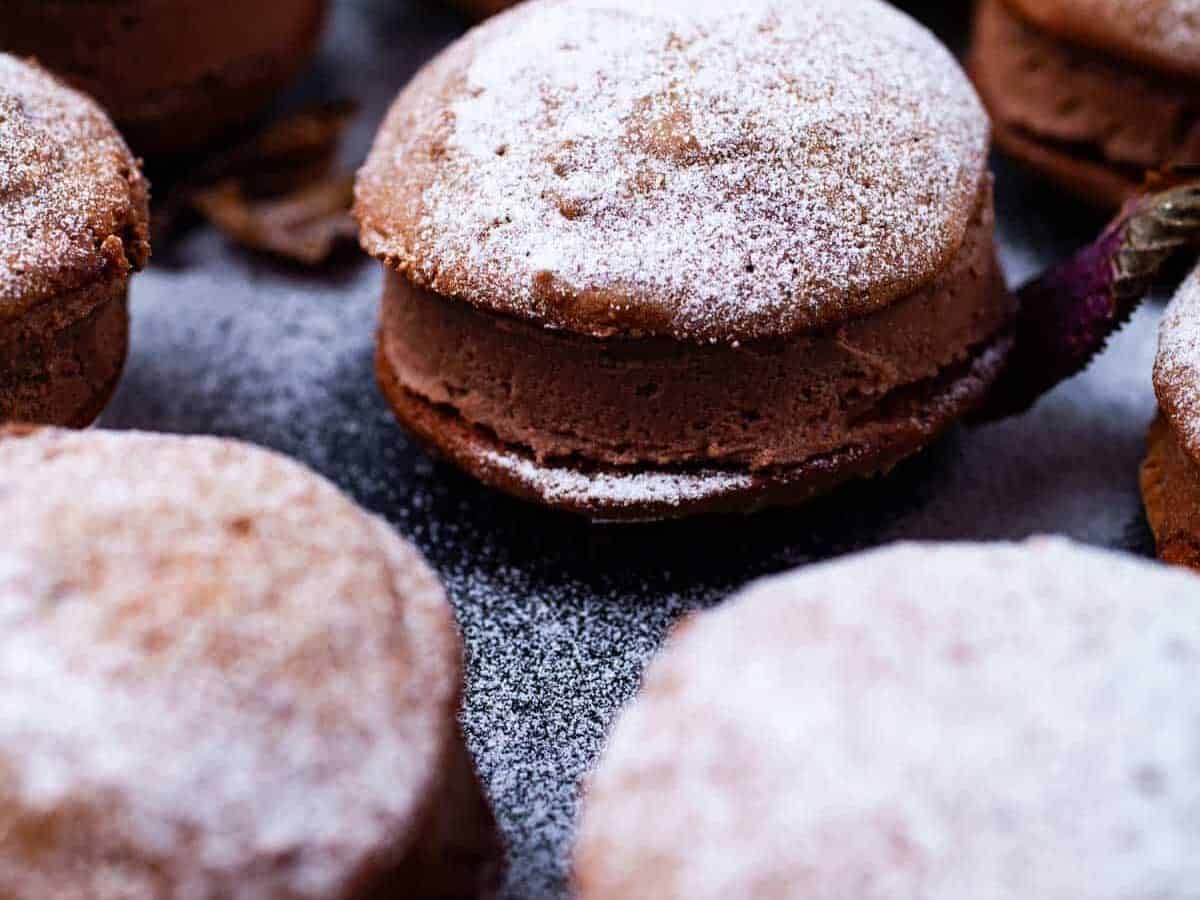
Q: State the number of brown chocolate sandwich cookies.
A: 7